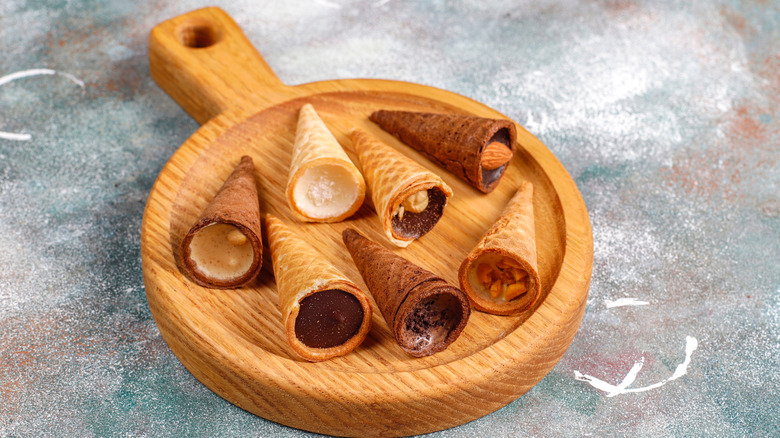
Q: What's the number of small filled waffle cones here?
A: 7